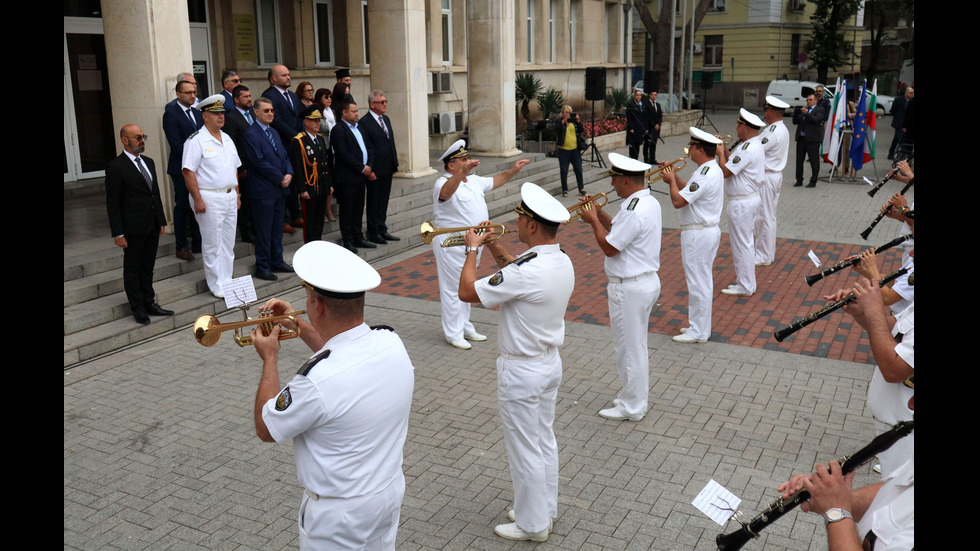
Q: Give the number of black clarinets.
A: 5